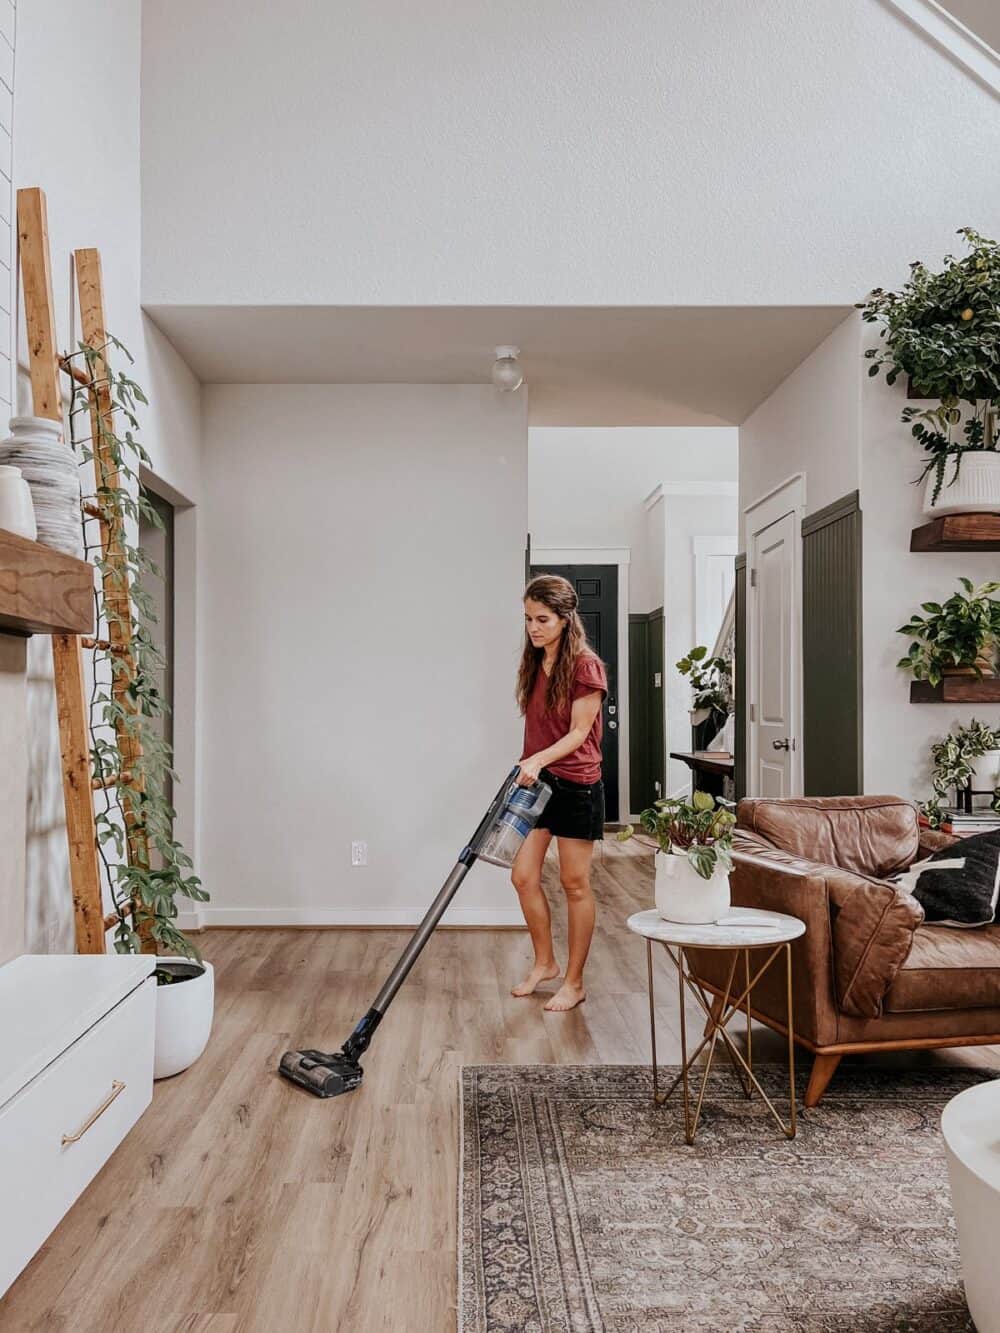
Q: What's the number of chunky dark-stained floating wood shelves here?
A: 3